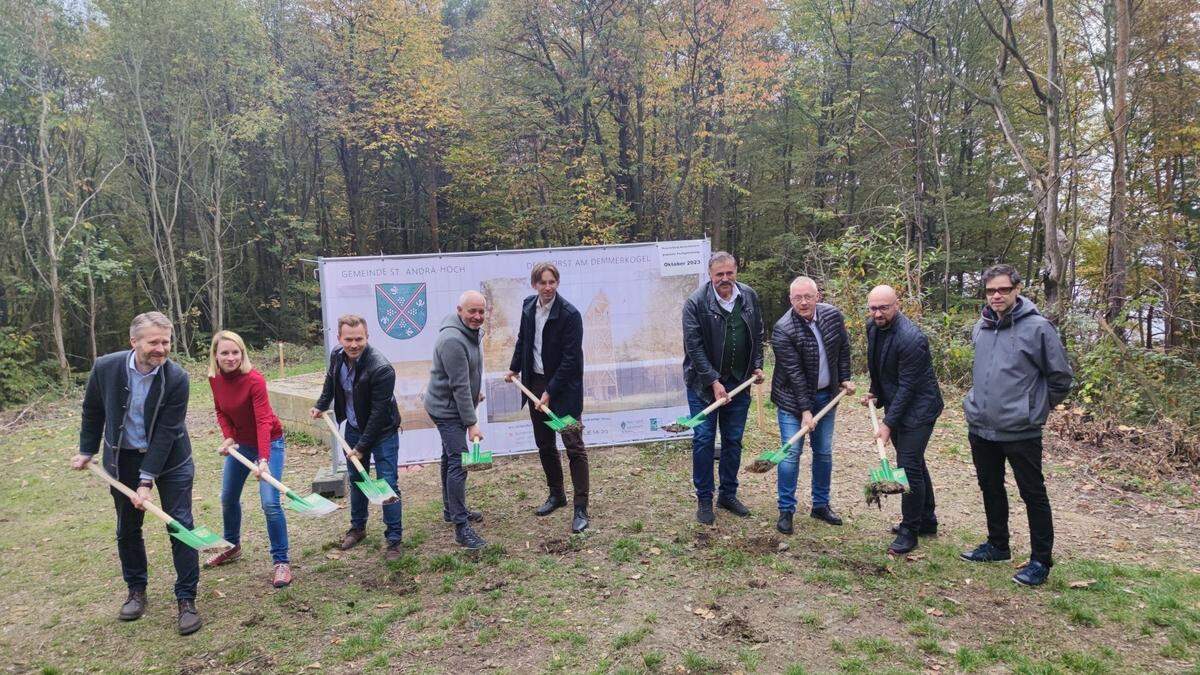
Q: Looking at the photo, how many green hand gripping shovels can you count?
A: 8